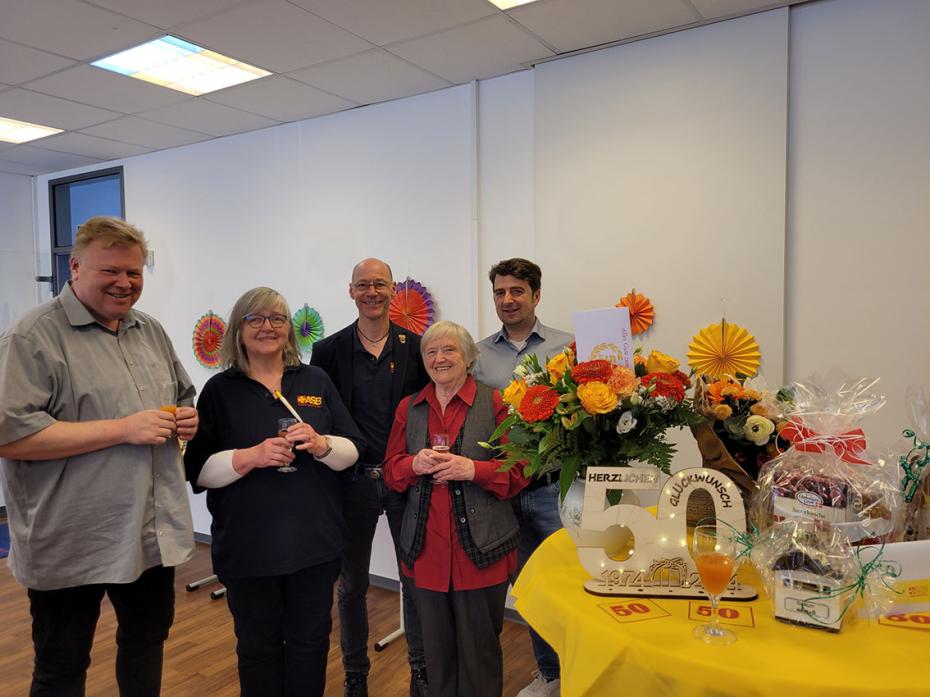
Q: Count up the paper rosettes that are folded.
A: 5